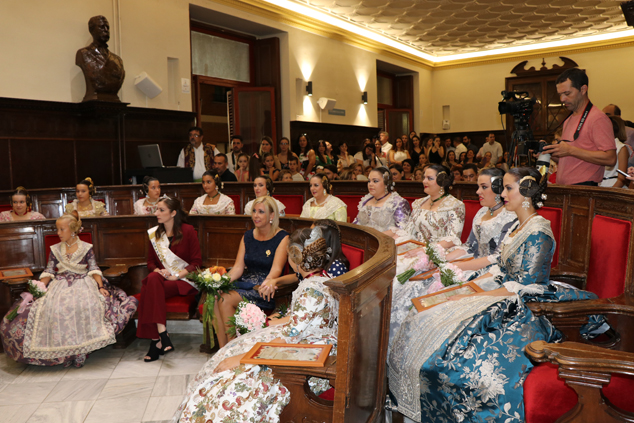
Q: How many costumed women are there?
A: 12